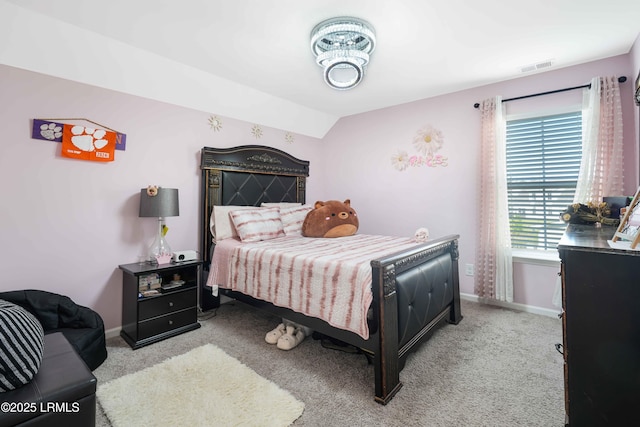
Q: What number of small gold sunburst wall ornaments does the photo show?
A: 3